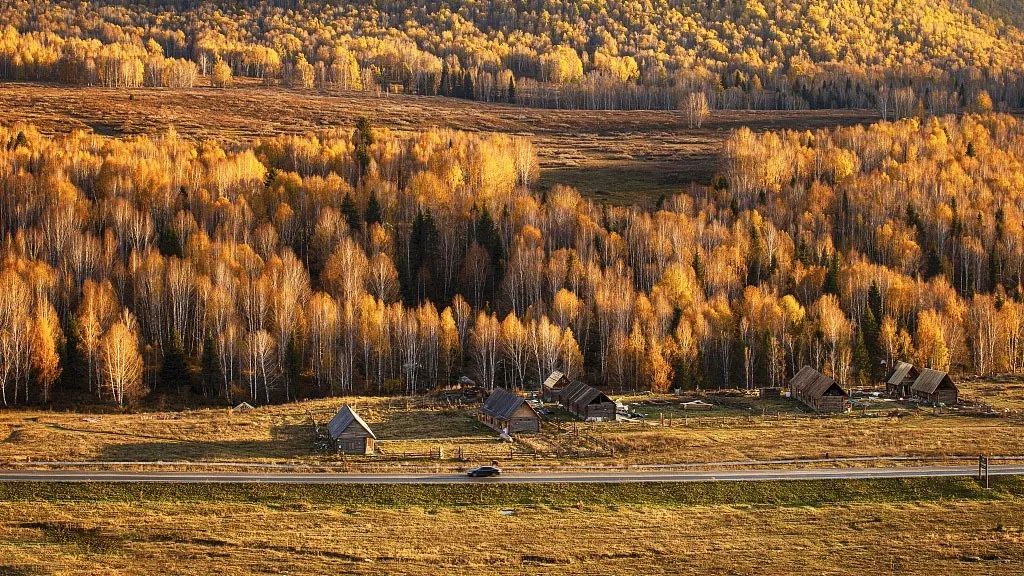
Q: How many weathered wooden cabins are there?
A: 7